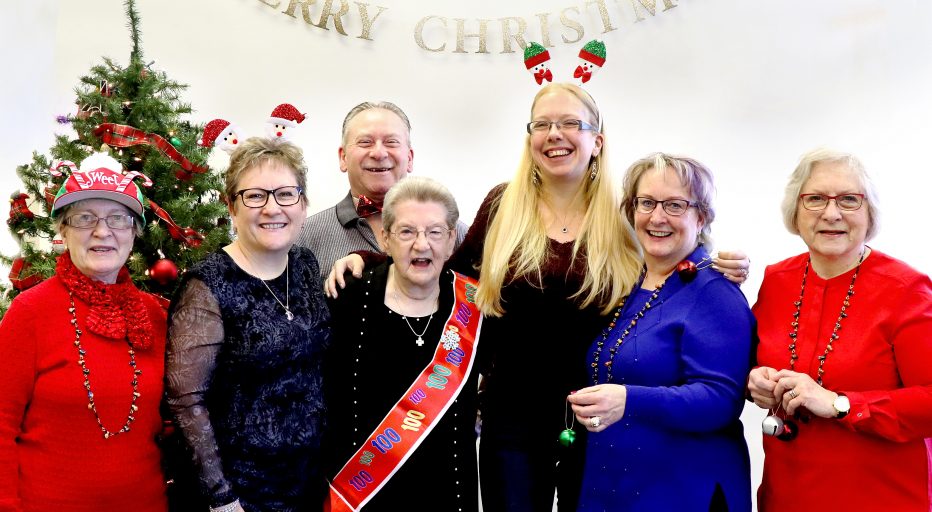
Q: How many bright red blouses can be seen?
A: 2